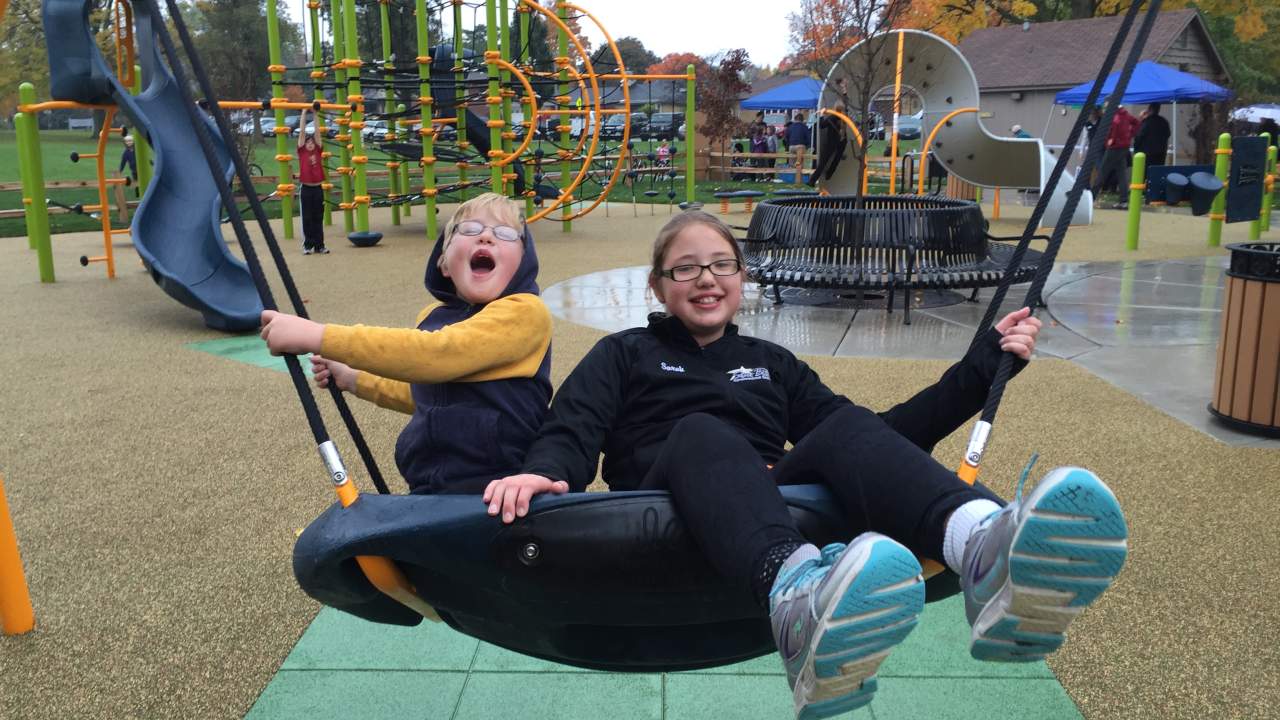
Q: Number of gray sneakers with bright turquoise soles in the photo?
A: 2